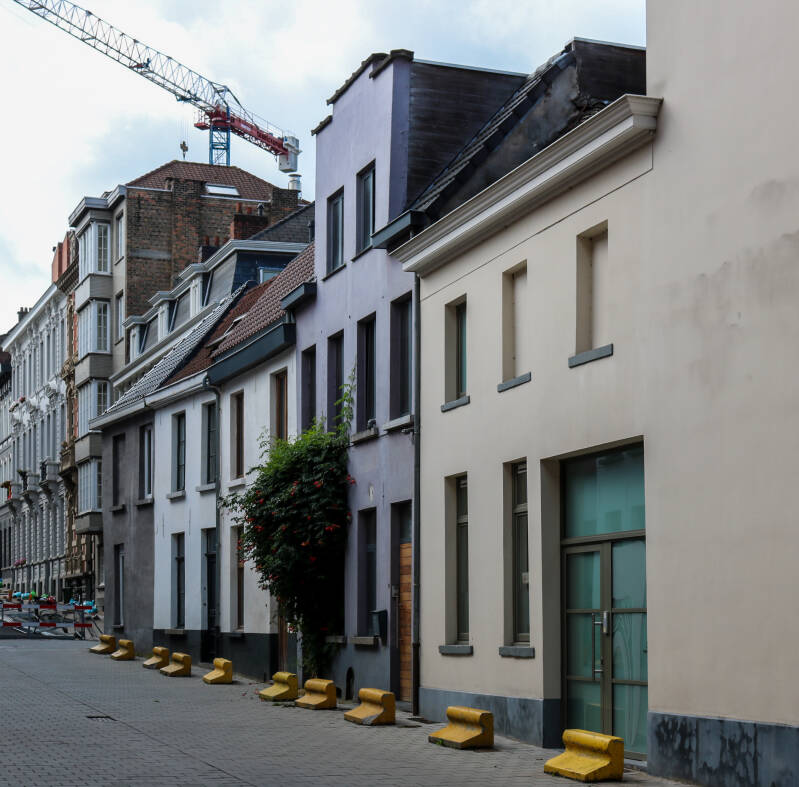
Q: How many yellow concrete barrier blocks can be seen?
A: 10